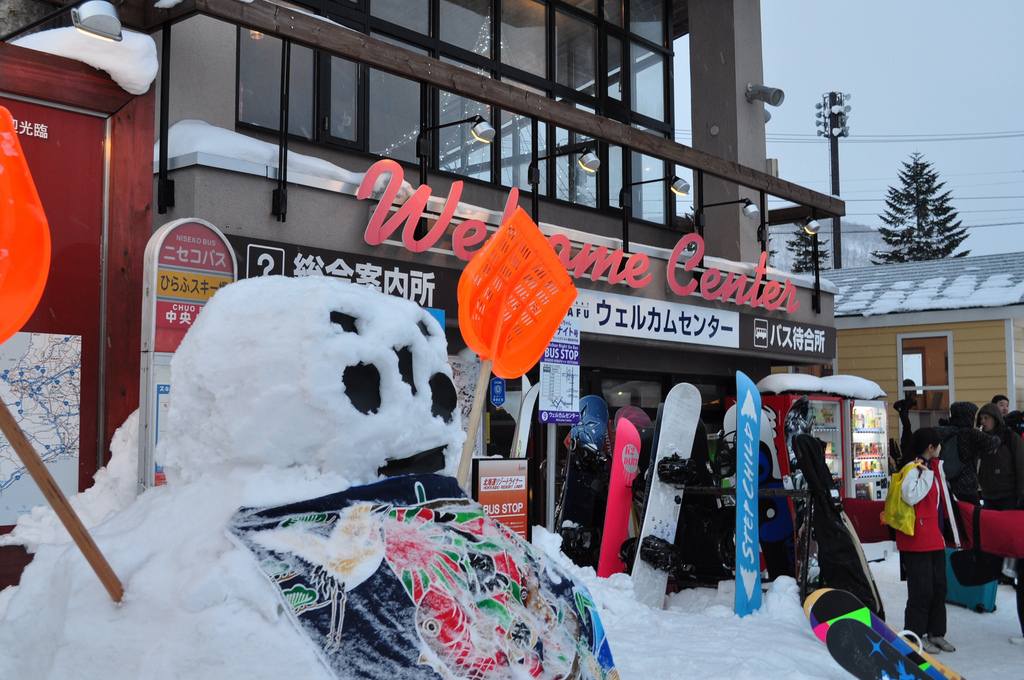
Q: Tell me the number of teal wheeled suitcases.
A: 1